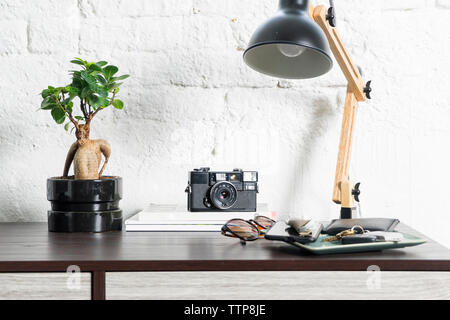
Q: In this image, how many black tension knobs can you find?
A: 3